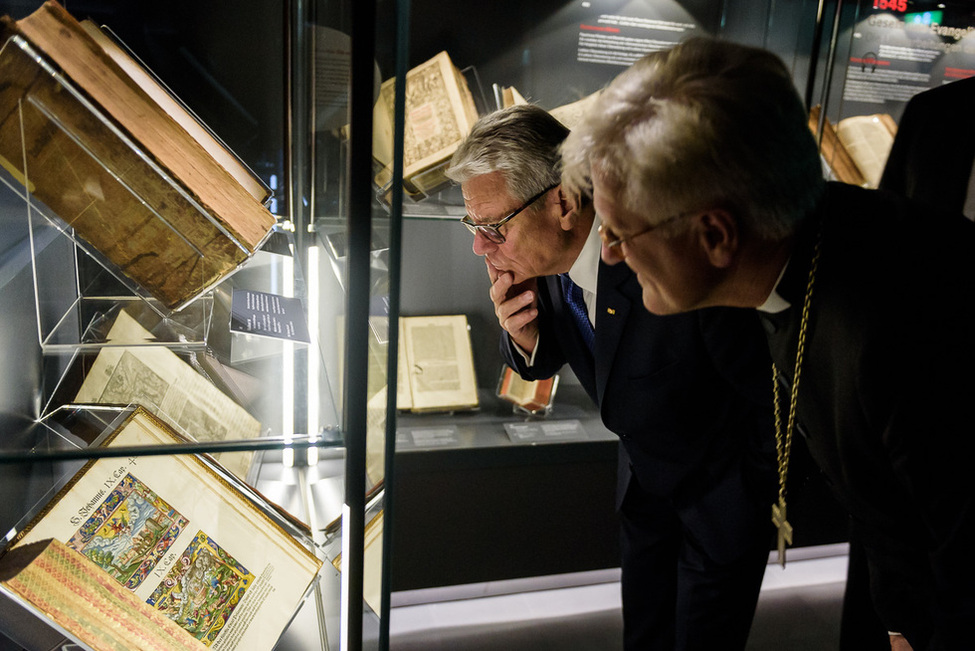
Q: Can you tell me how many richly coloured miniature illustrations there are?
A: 2